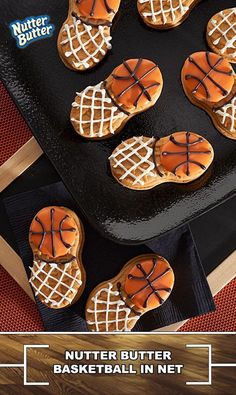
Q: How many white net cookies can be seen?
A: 8